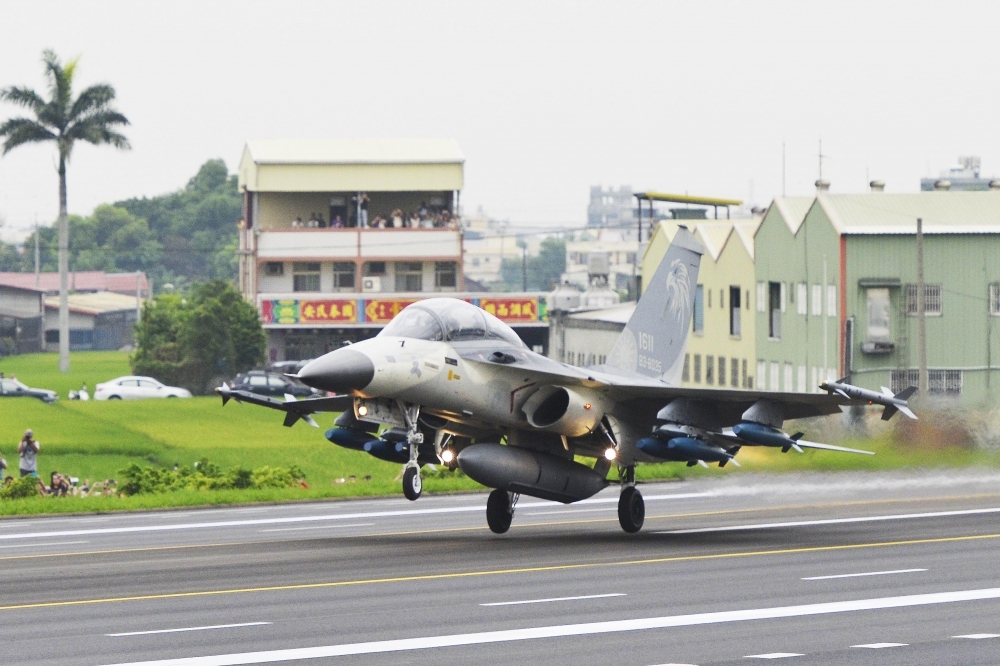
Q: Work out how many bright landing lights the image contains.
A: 3